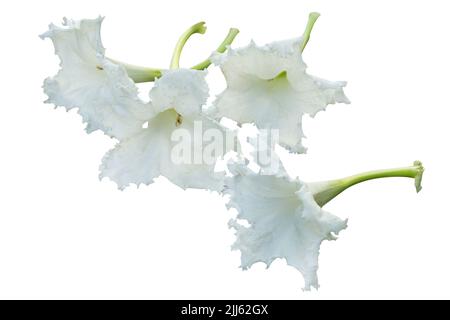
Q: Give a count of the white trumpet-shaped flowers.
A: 4